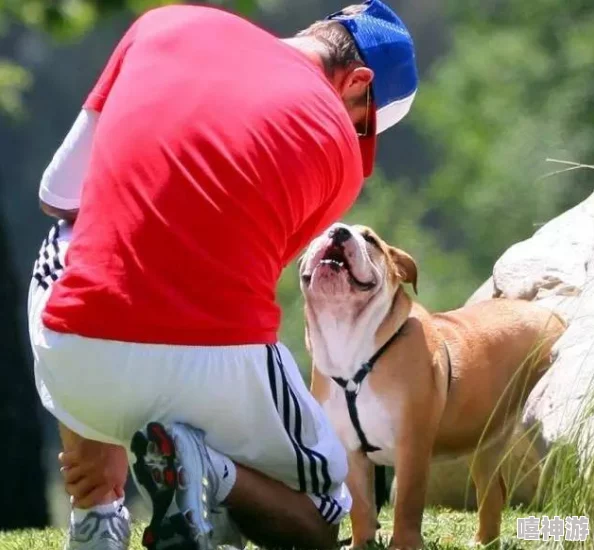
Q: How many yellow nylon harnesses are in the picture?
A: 0